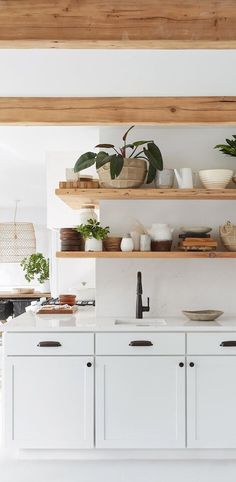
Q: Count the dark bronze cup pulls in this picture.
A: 3